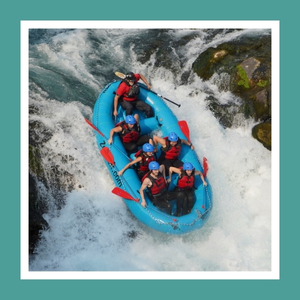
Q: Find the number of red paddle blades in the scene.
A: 5